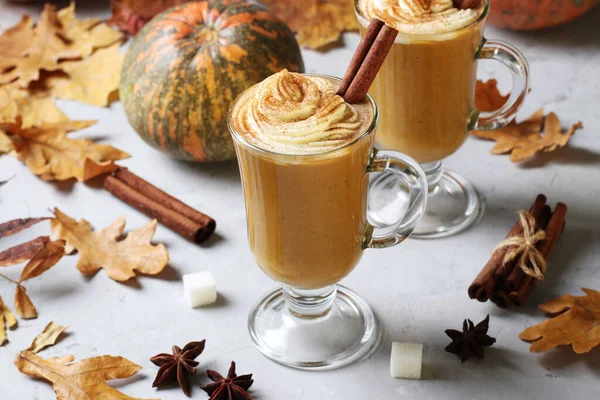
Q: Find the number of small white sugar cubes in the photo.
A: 2